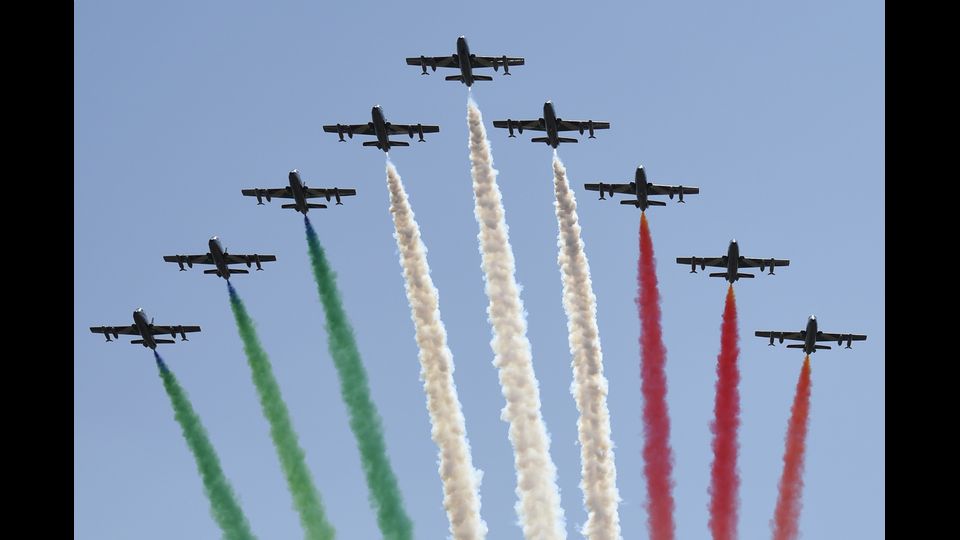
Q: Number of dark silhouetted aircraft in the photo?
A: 9